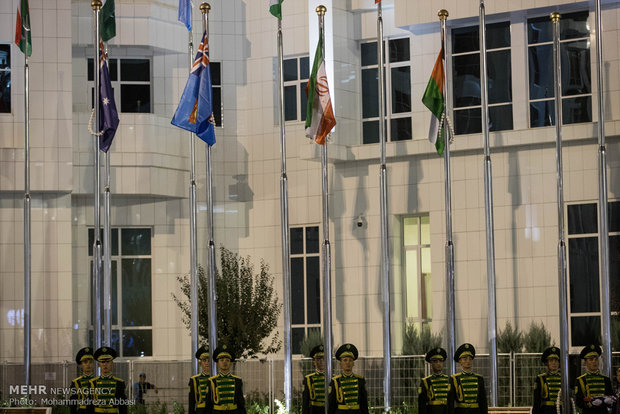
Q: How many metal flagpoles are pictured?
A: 12